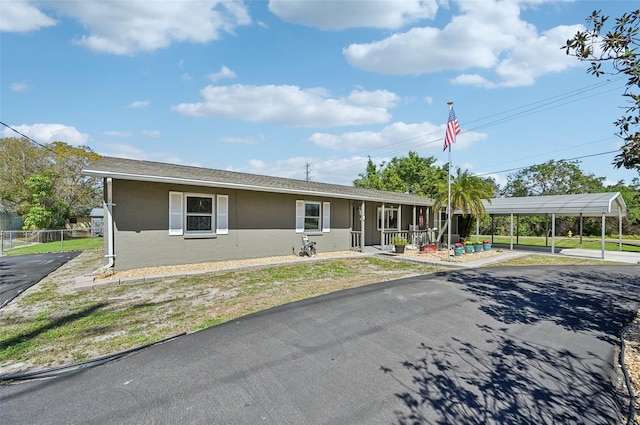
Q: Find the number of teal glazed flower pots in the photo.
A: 4